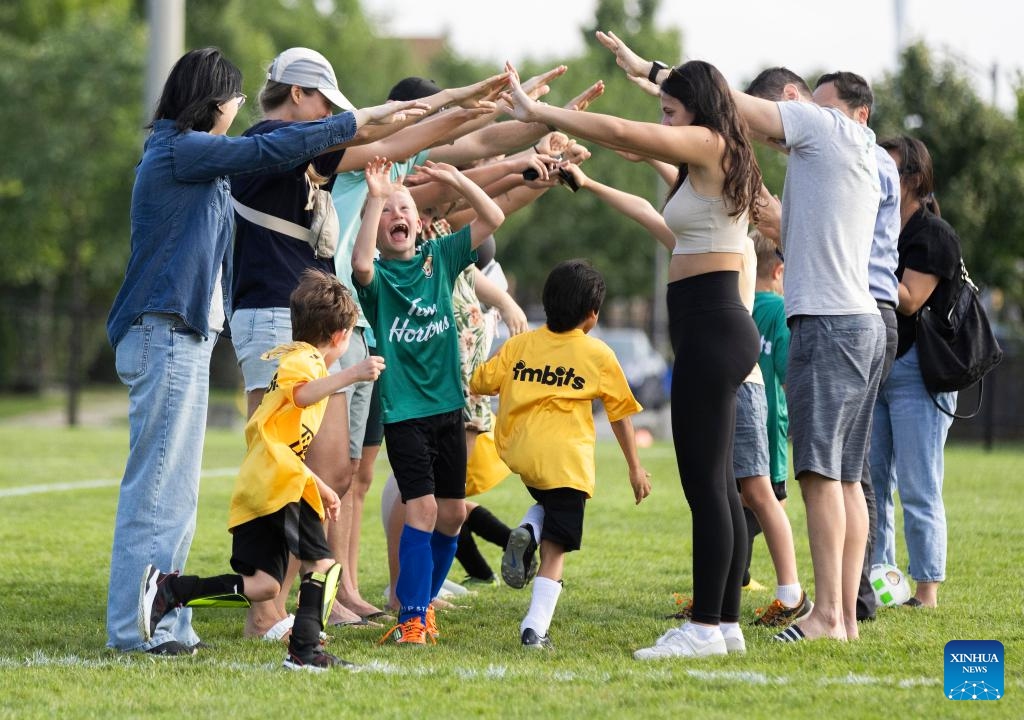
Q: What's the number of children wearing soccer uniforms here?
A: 5